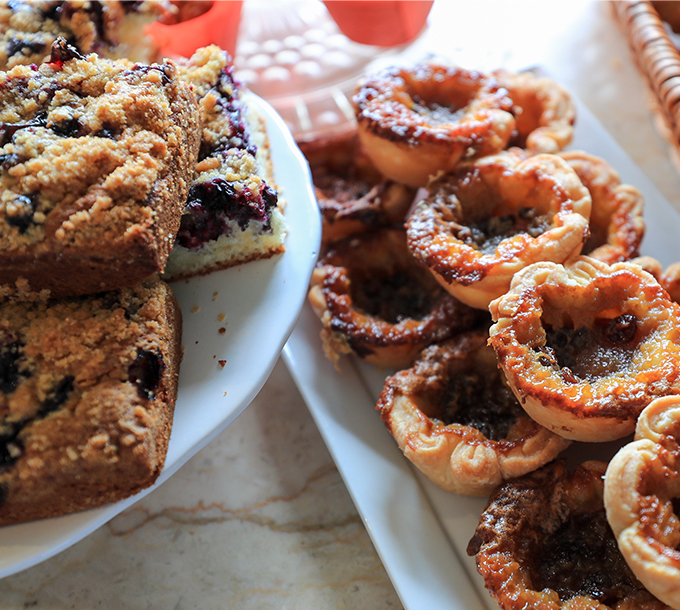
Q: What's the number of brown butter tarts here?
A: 11